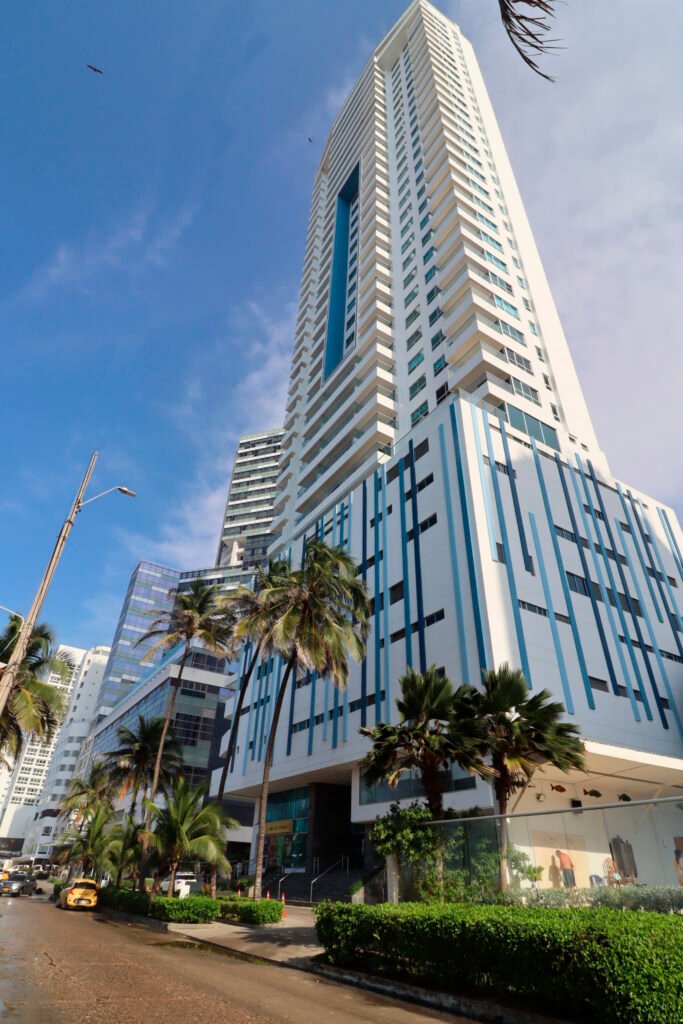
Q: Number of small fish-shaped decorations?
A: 3